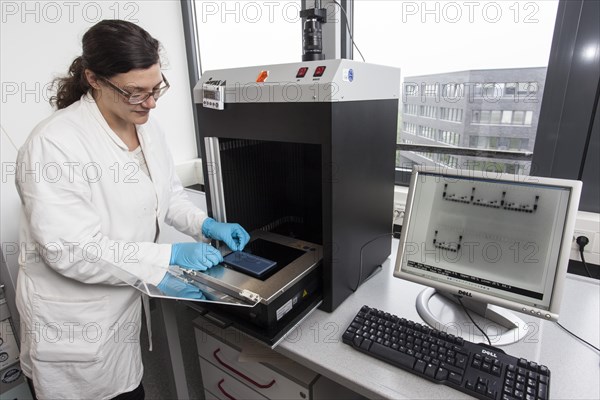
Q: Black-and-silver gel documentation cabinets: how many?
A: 1